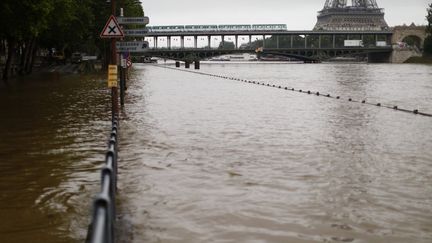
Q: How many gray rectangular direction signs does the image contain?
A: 3